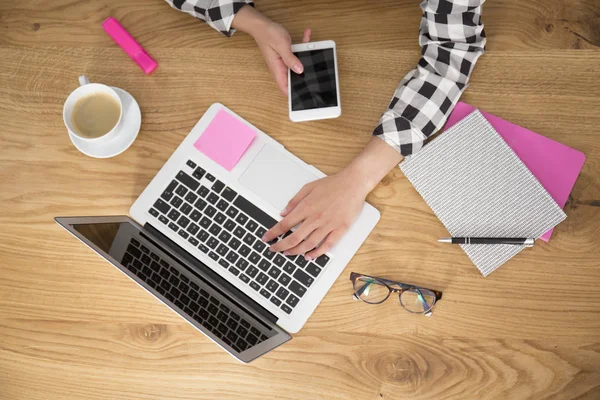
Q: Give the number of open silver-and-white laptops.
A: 1